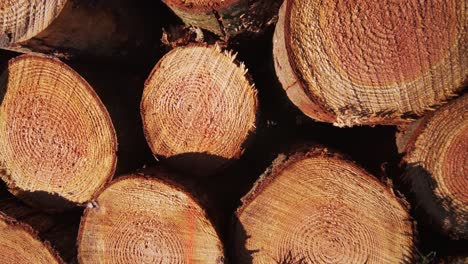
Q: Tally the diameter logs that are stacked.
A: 9